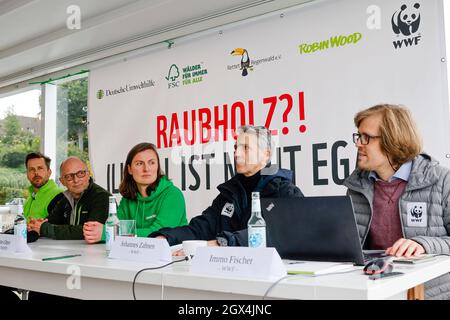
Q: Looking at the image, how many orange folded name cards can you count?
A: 0